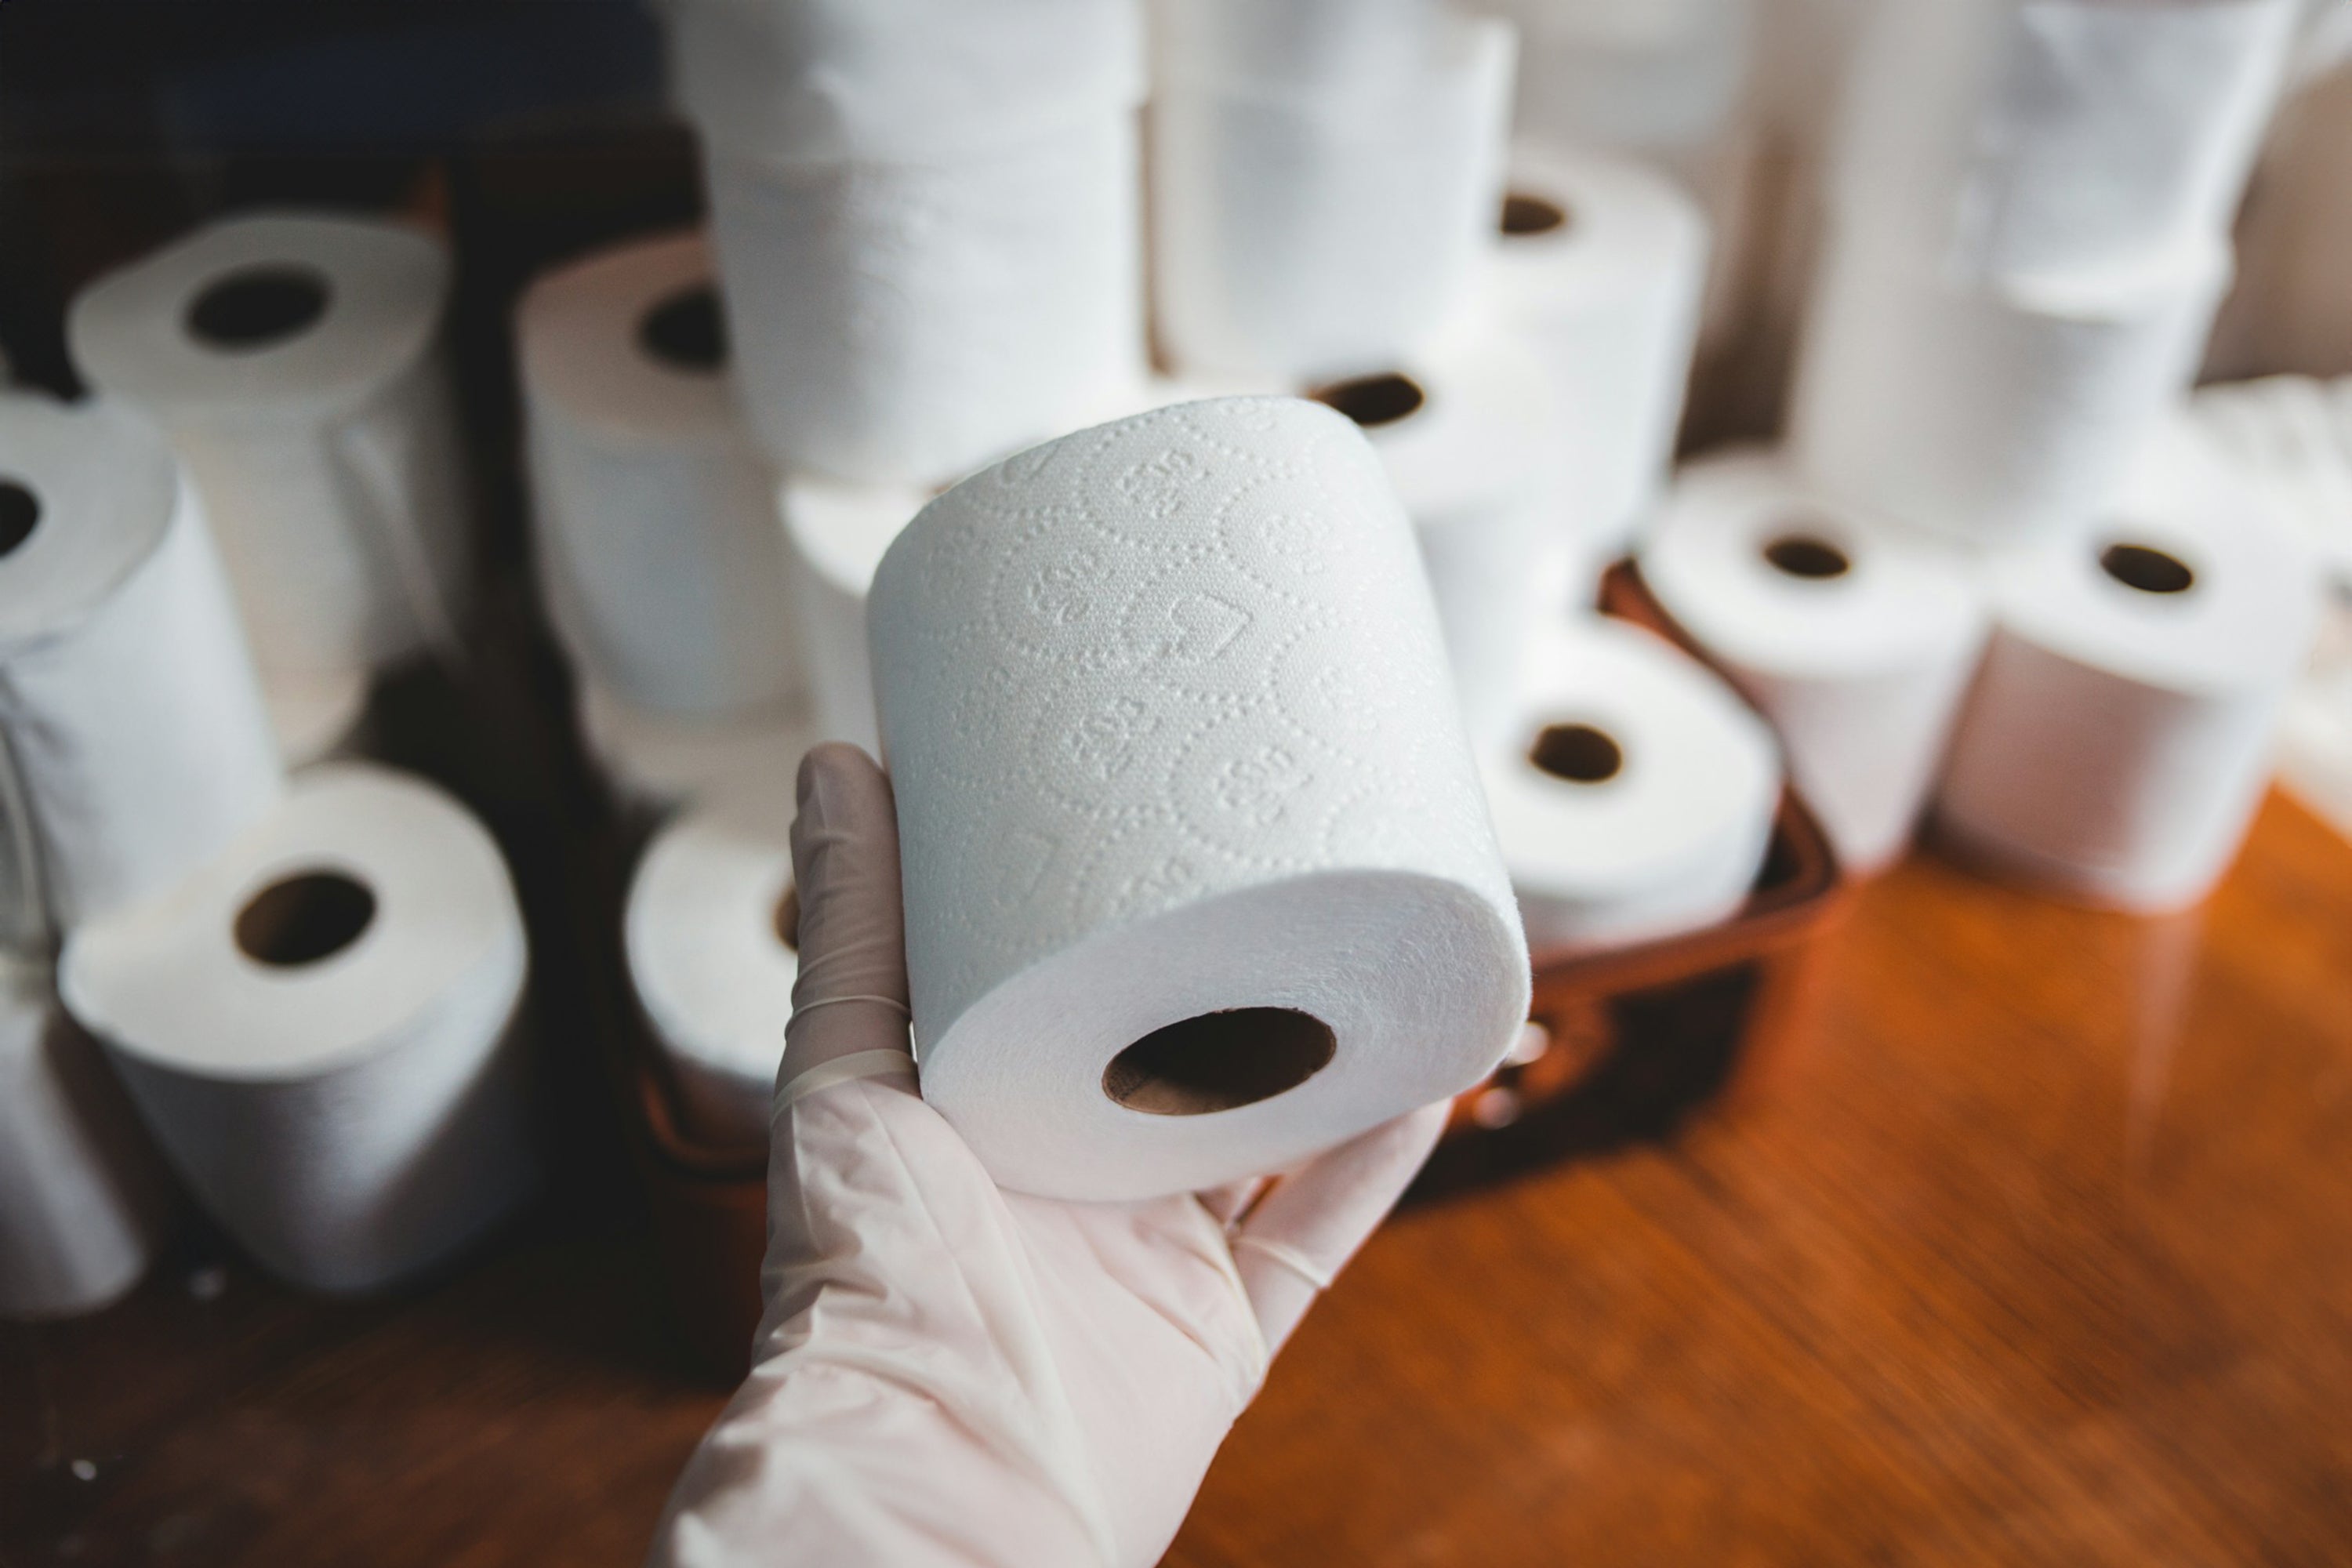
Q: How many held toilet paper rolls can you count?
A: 1